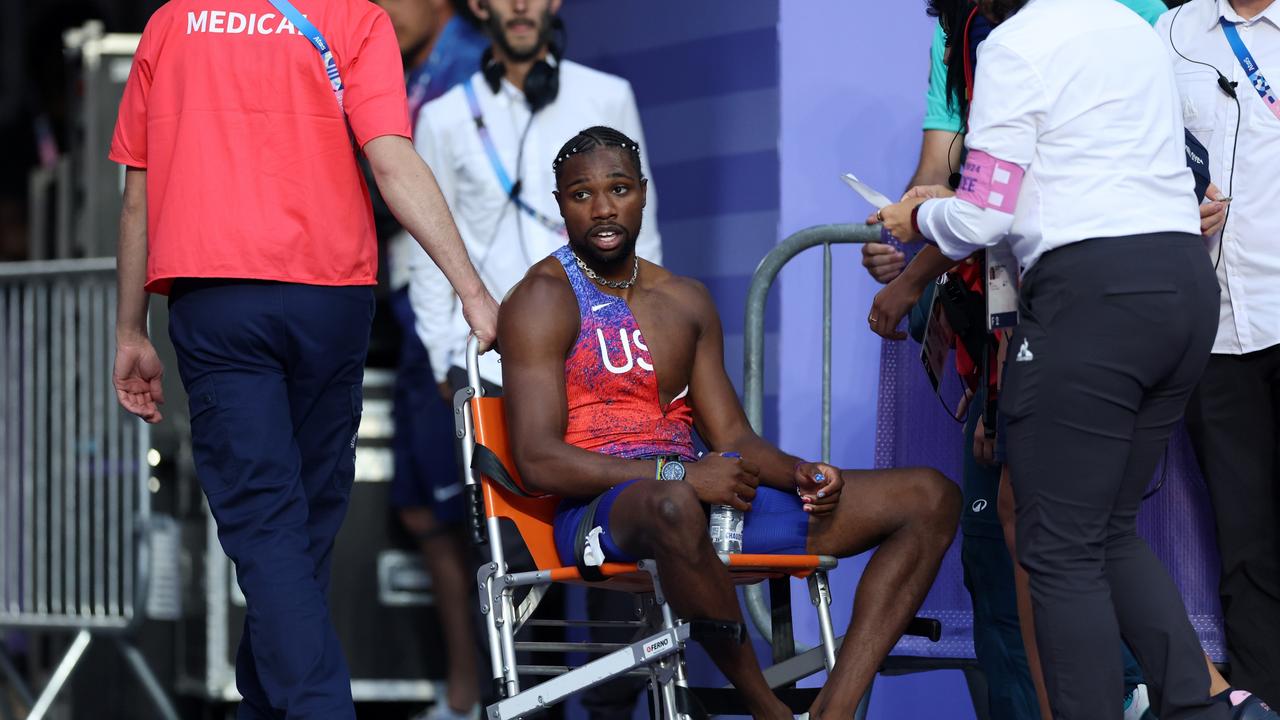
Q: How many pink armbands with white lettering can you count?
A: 0